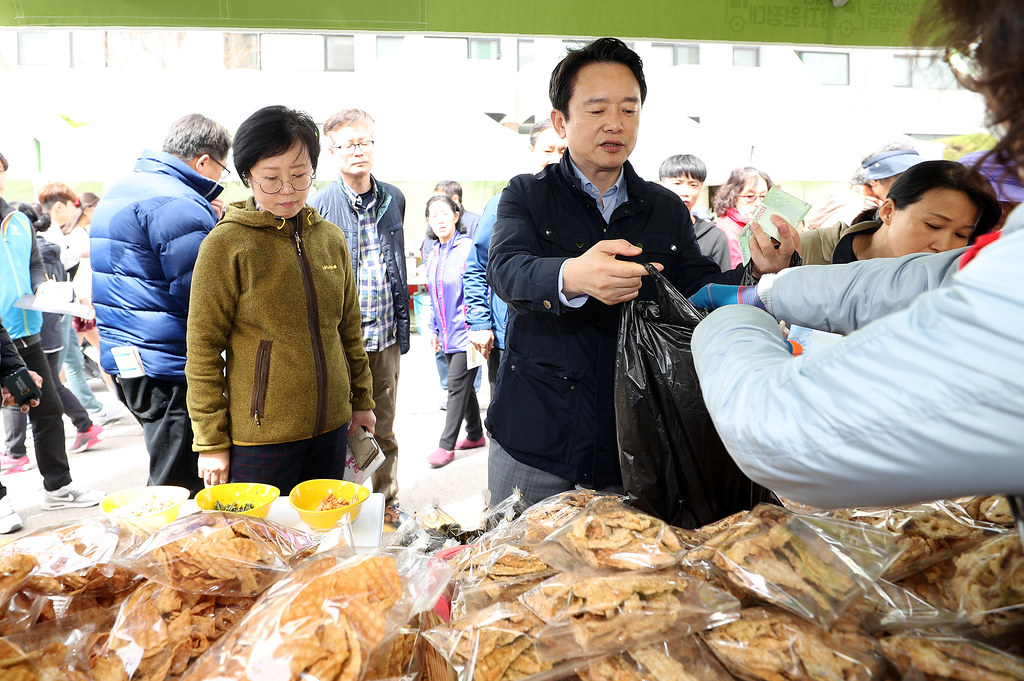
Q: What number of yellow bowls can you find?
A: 3